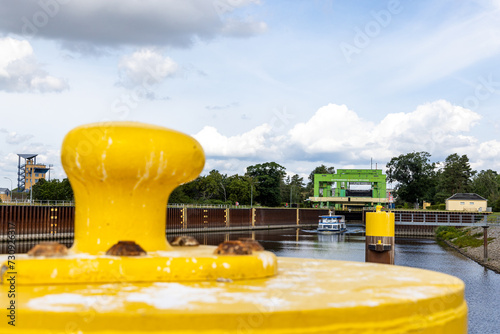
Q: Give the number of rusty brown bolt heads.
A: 5